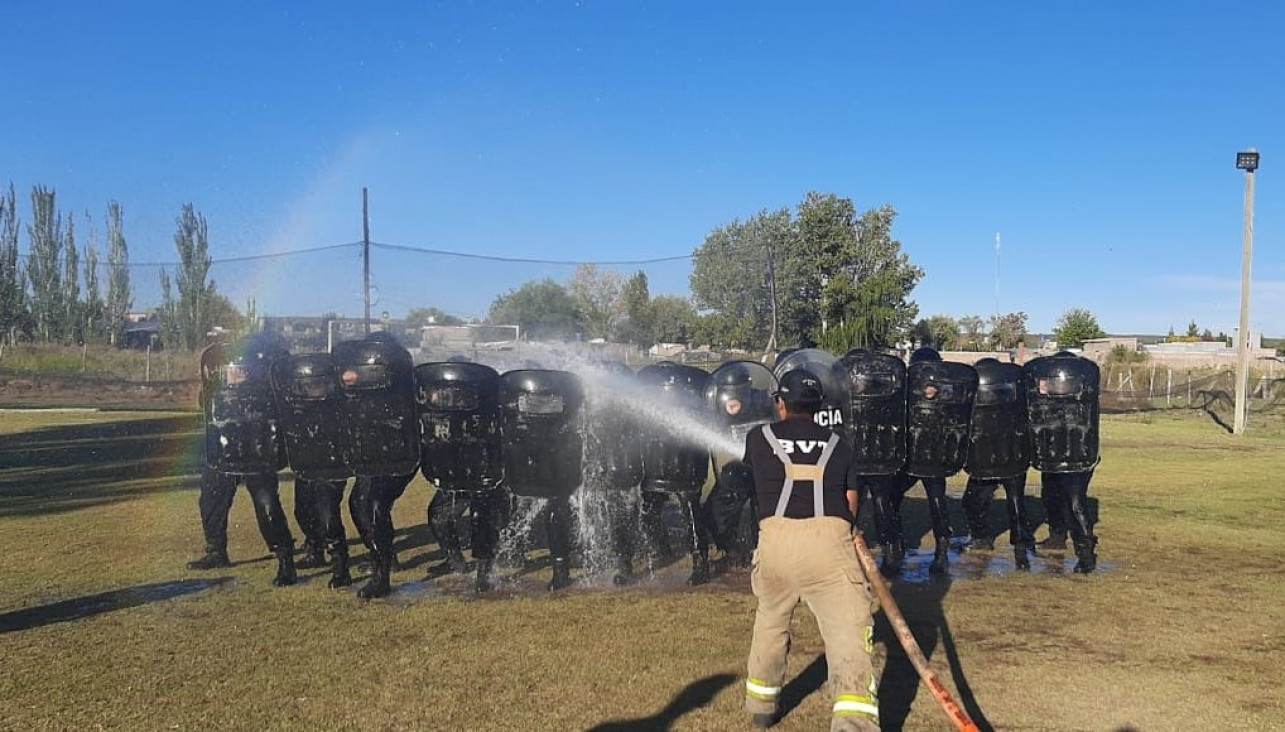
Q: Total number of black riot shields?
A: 11